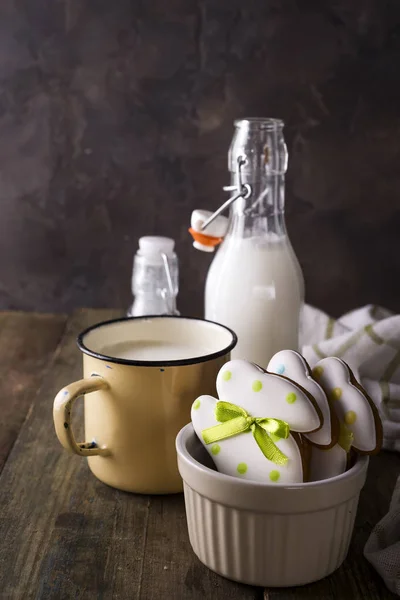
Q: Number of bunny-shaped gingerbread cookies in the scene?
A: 3